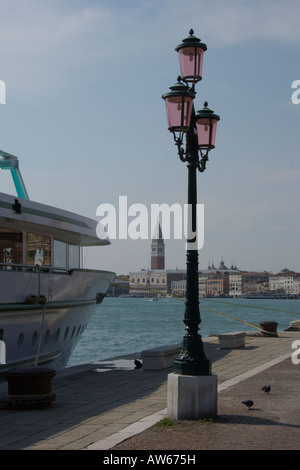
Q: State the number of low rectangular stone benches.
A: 2